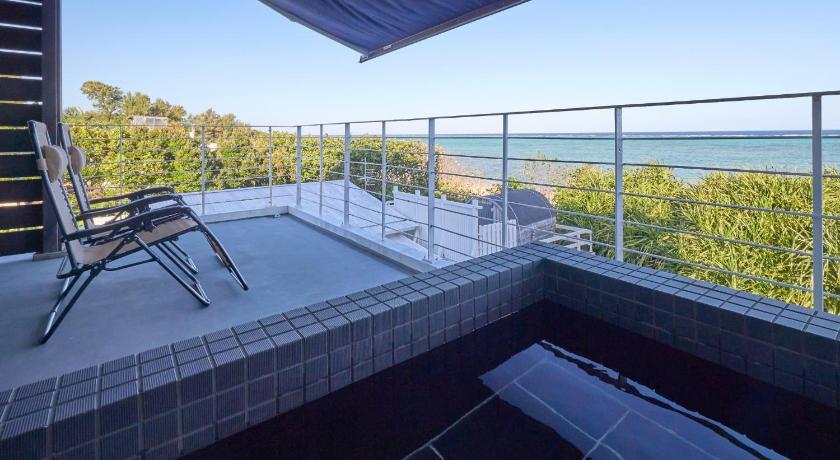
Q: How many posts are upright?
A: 11